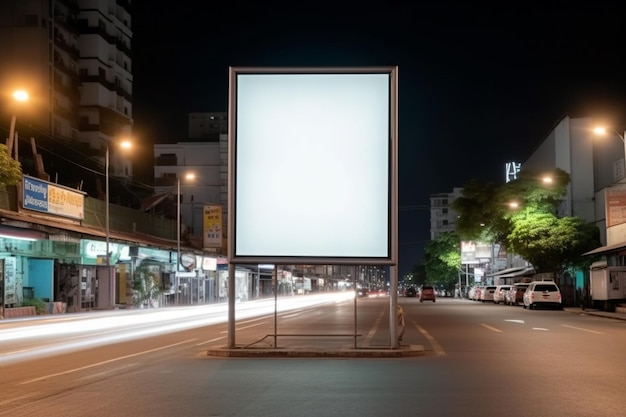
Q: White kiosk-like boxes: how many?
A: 1